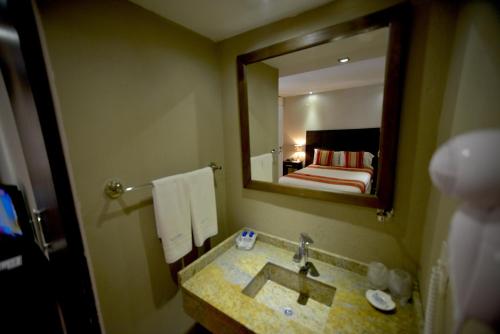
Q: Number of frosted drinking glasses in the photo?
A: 2